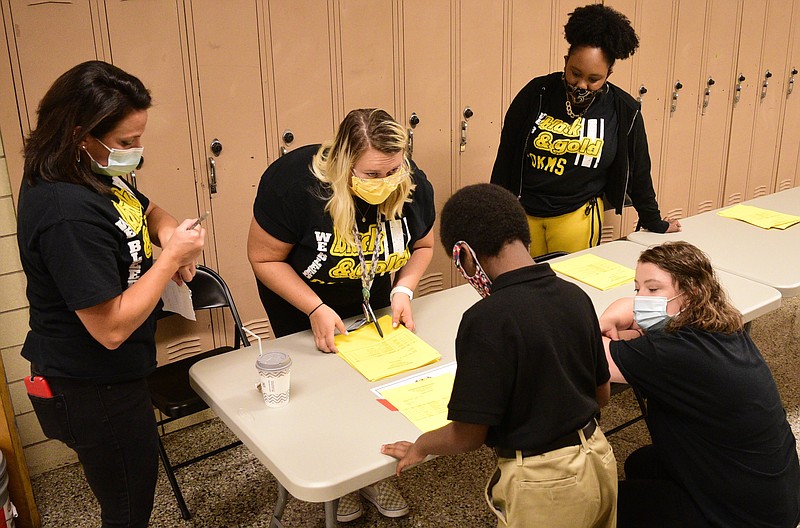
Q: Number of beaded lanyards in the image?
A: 1